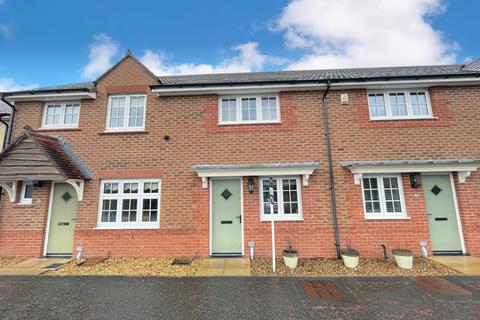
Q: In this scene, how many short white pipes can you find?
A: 3